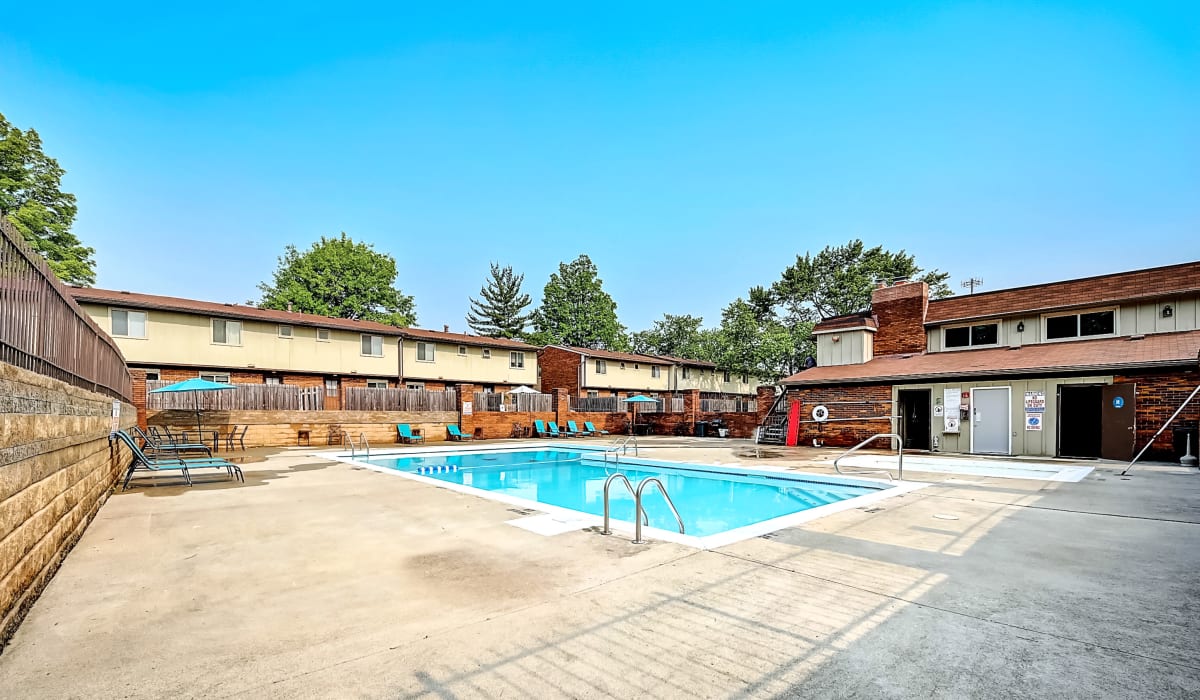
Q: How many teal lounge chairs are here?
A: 9